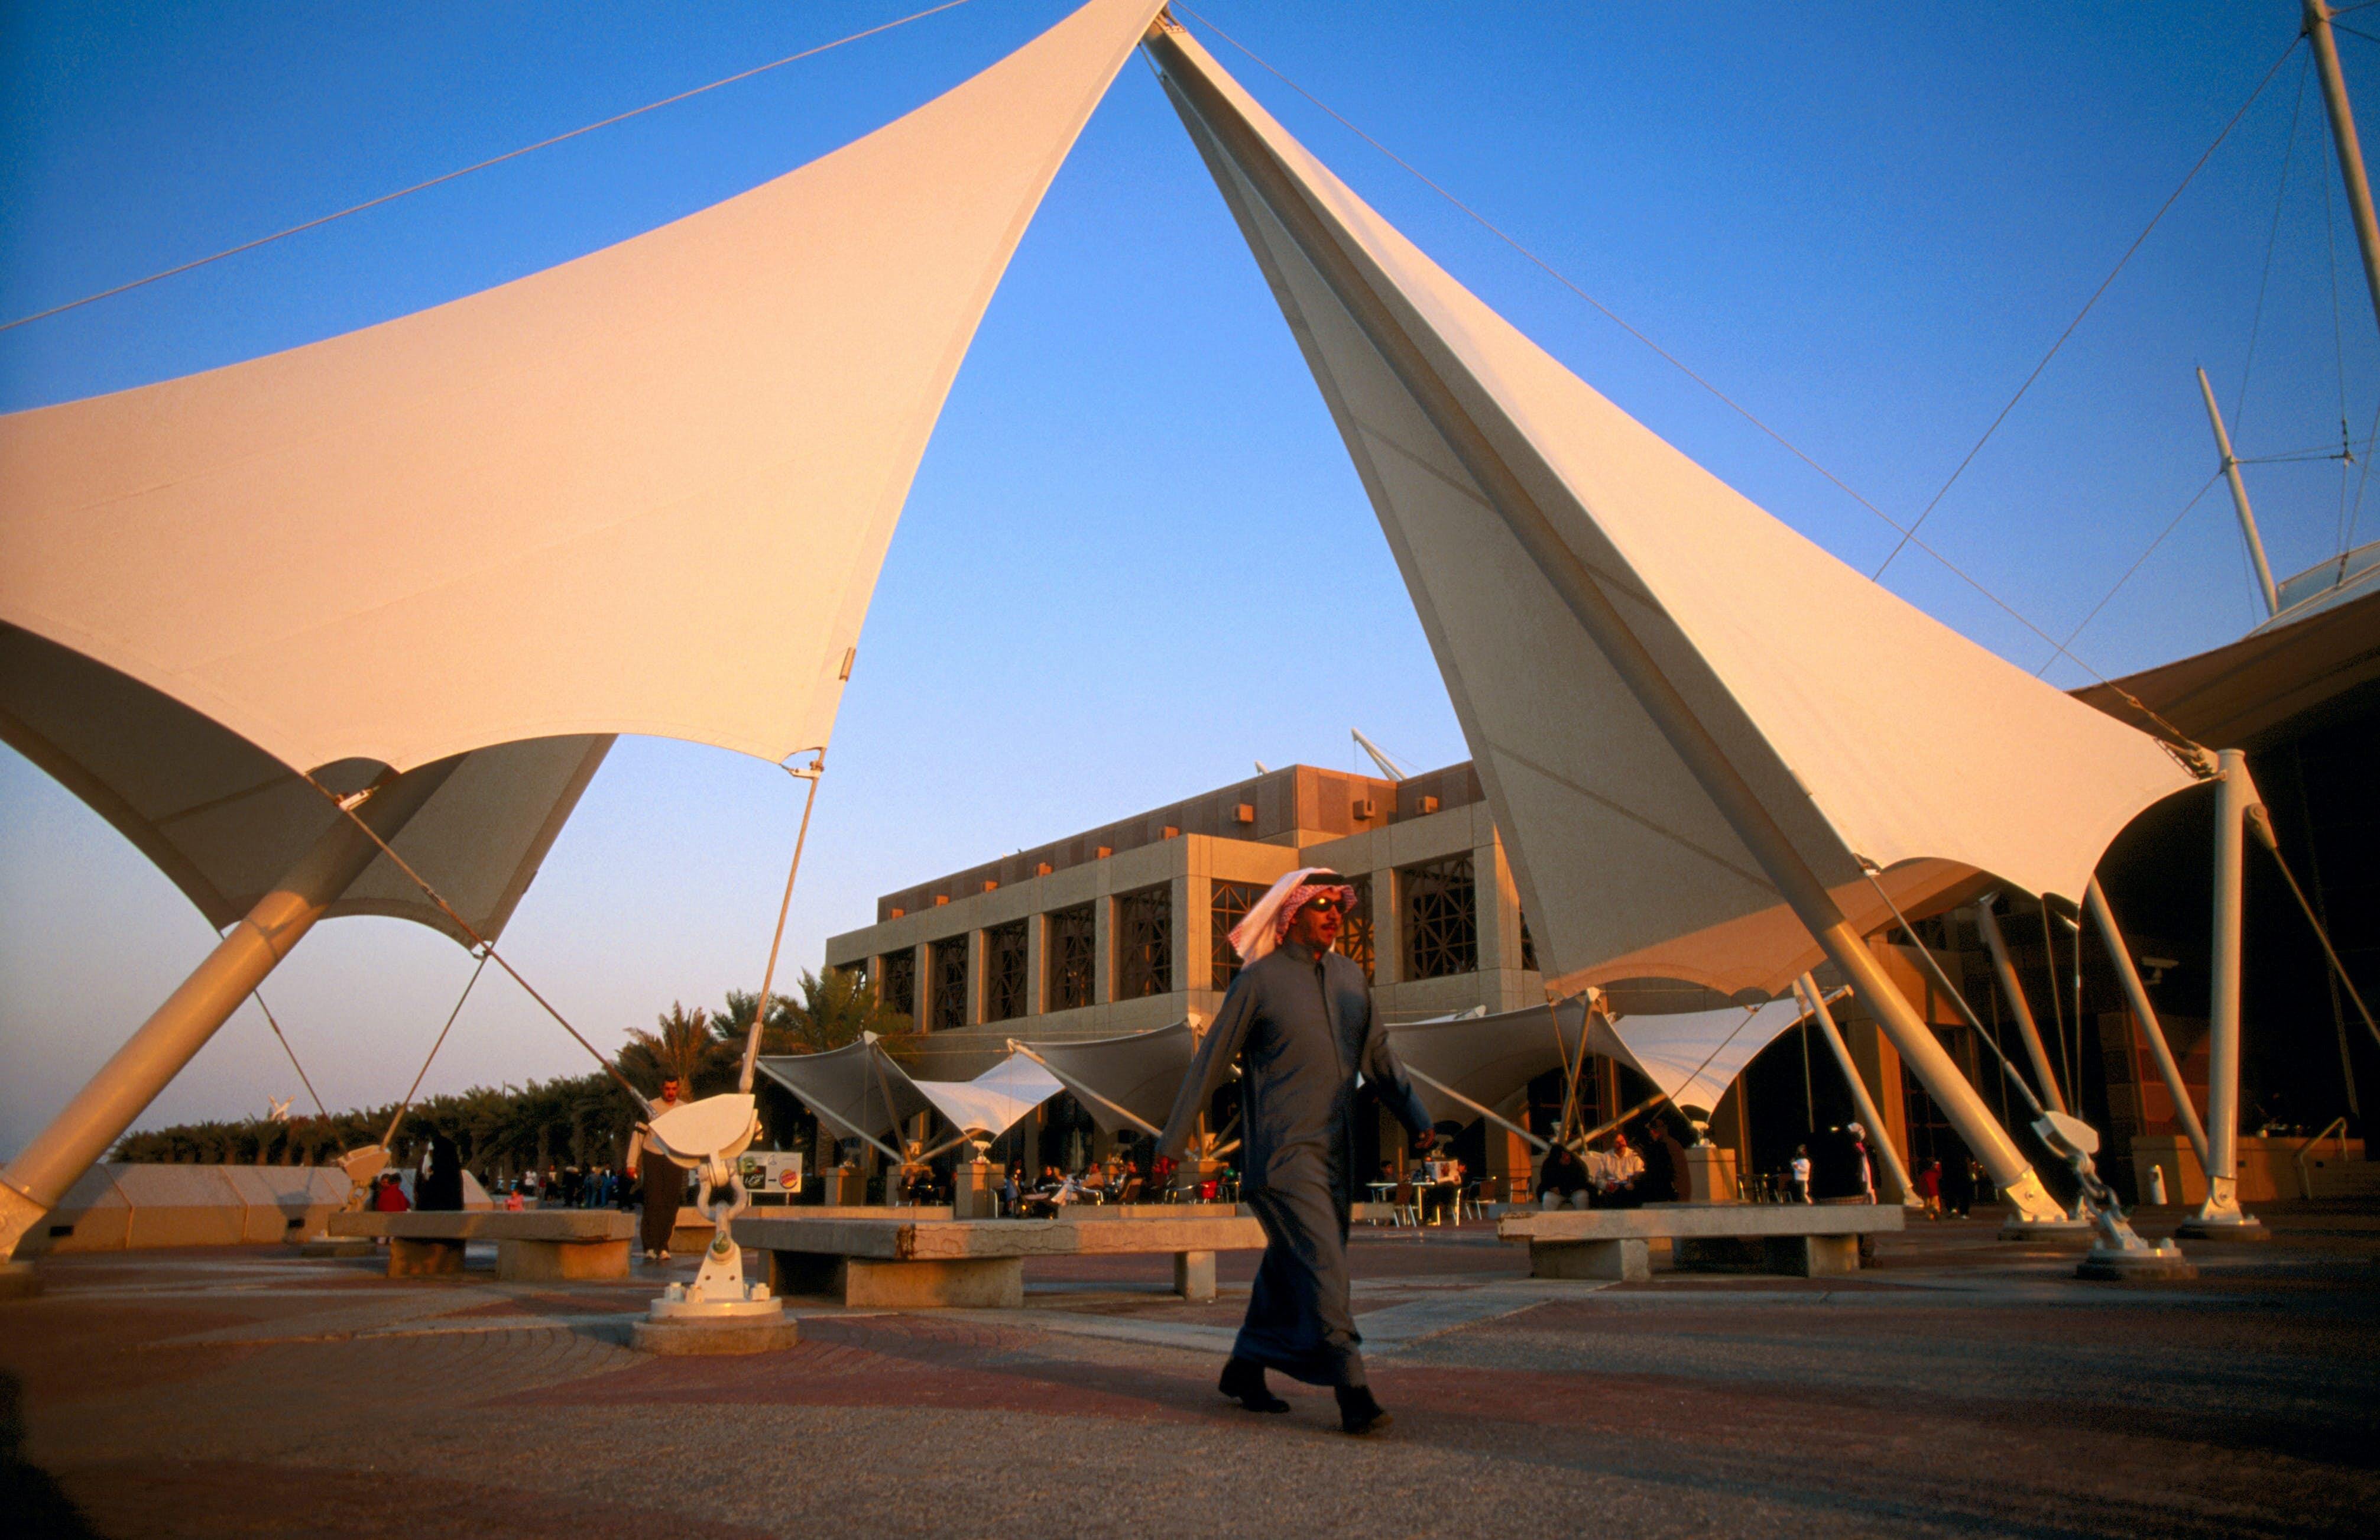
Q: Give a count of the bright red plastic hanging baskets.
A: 0